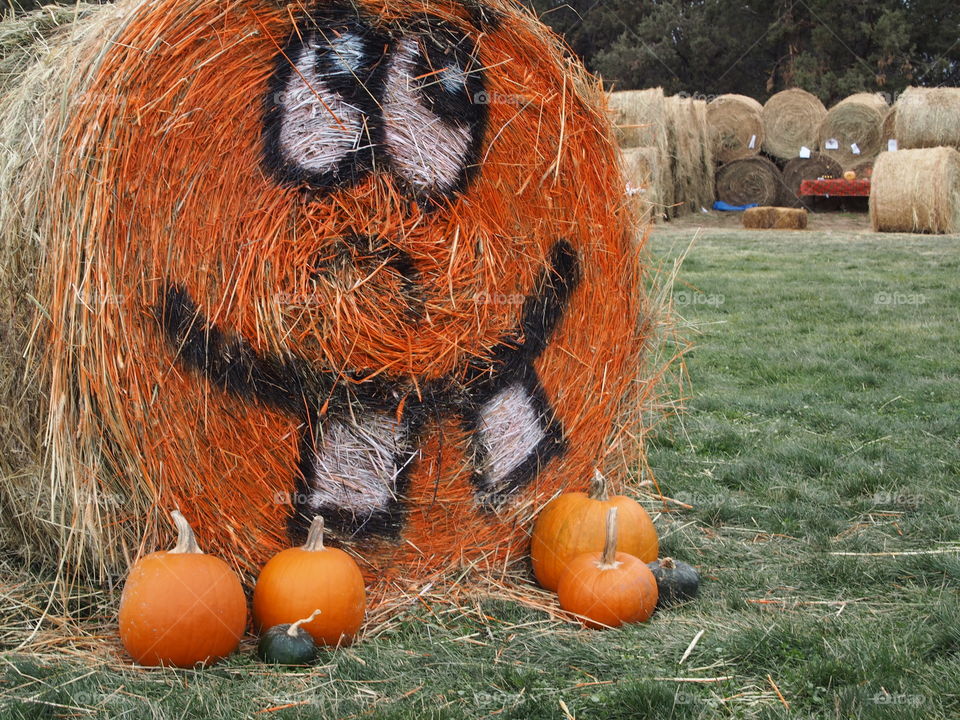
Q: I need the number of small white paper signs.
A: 5